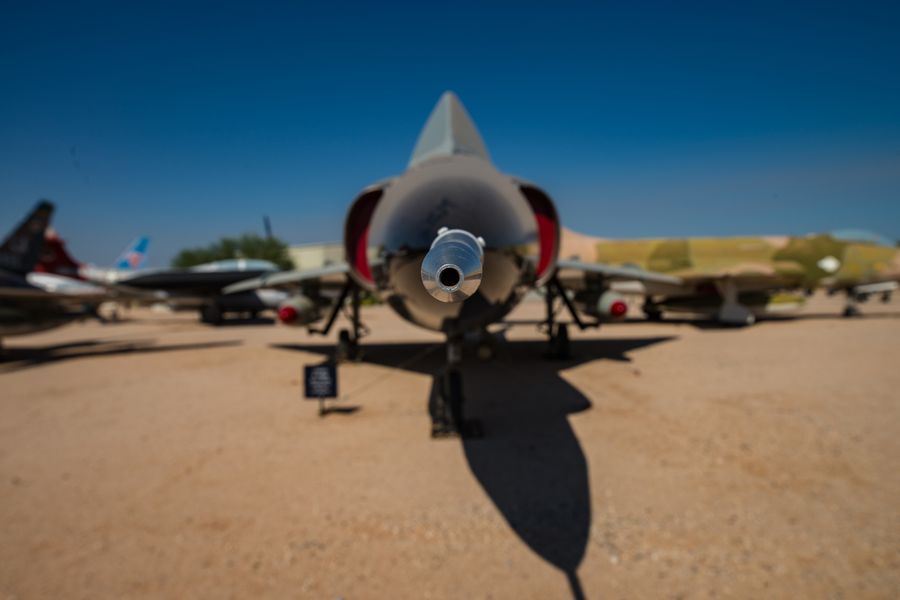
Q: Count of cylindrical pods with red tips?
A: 2